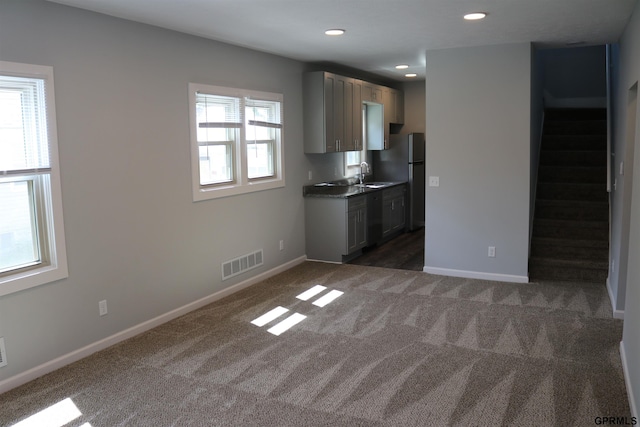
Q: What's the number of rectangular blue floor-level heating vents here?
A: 0